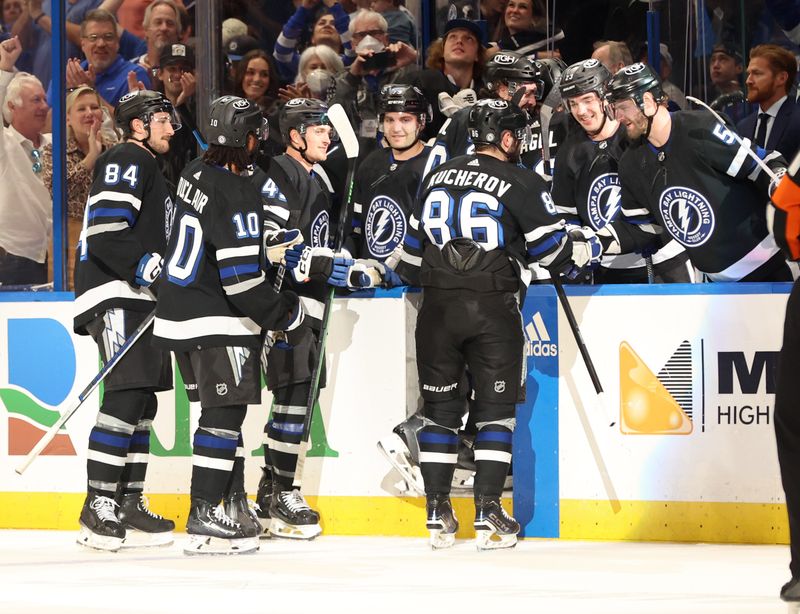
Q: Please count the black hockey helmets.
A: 9